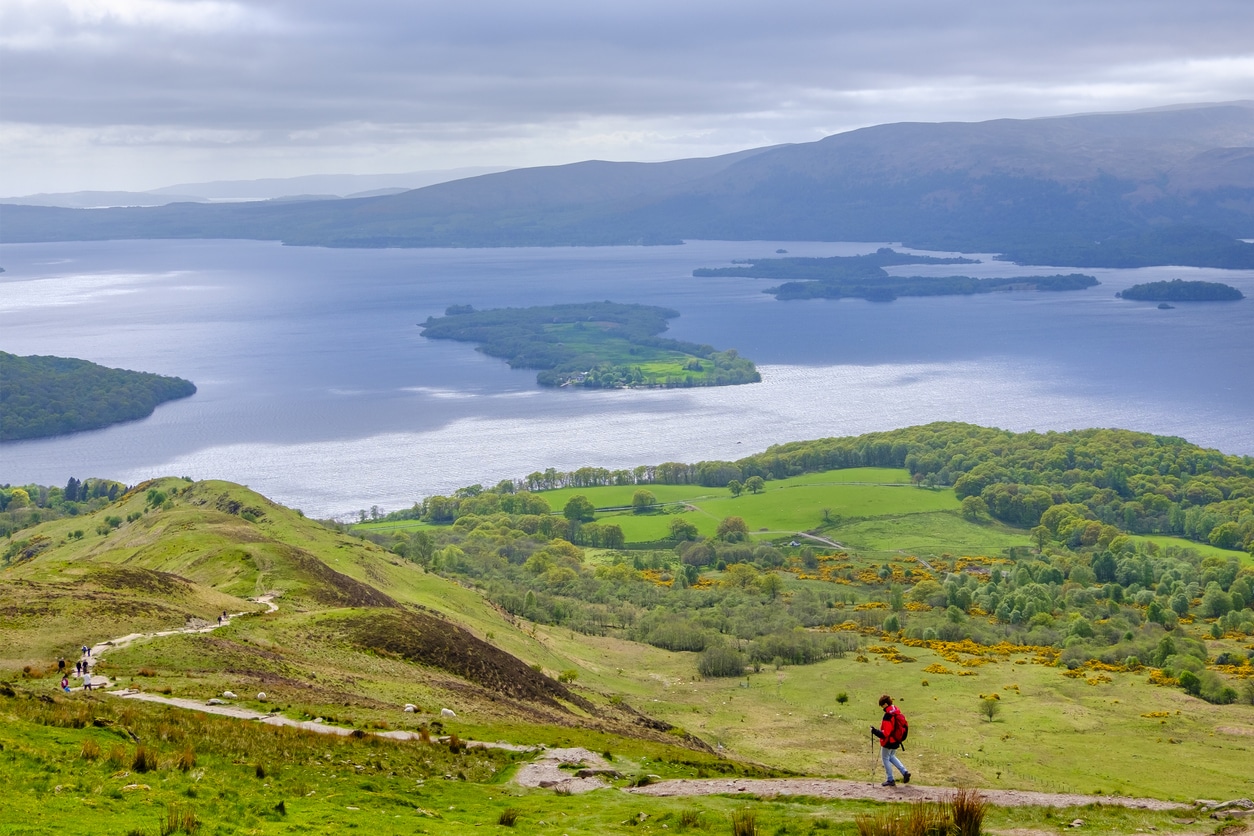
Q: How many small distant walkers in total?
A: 9